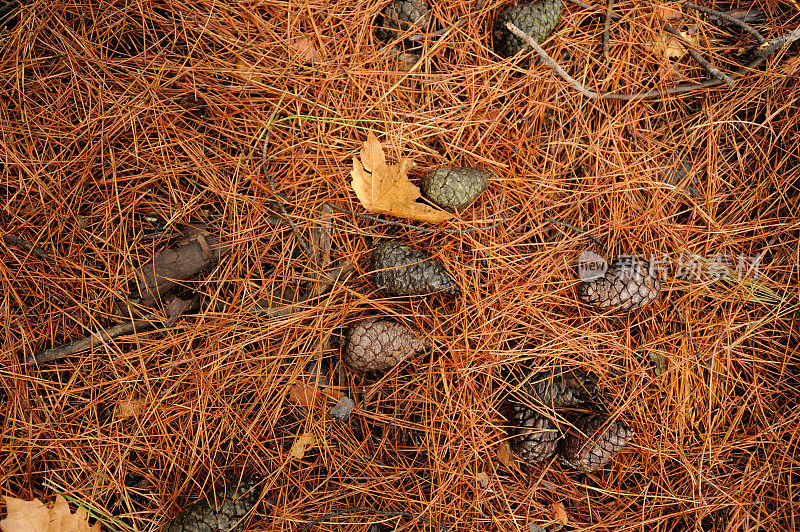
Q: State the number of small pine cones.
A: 10